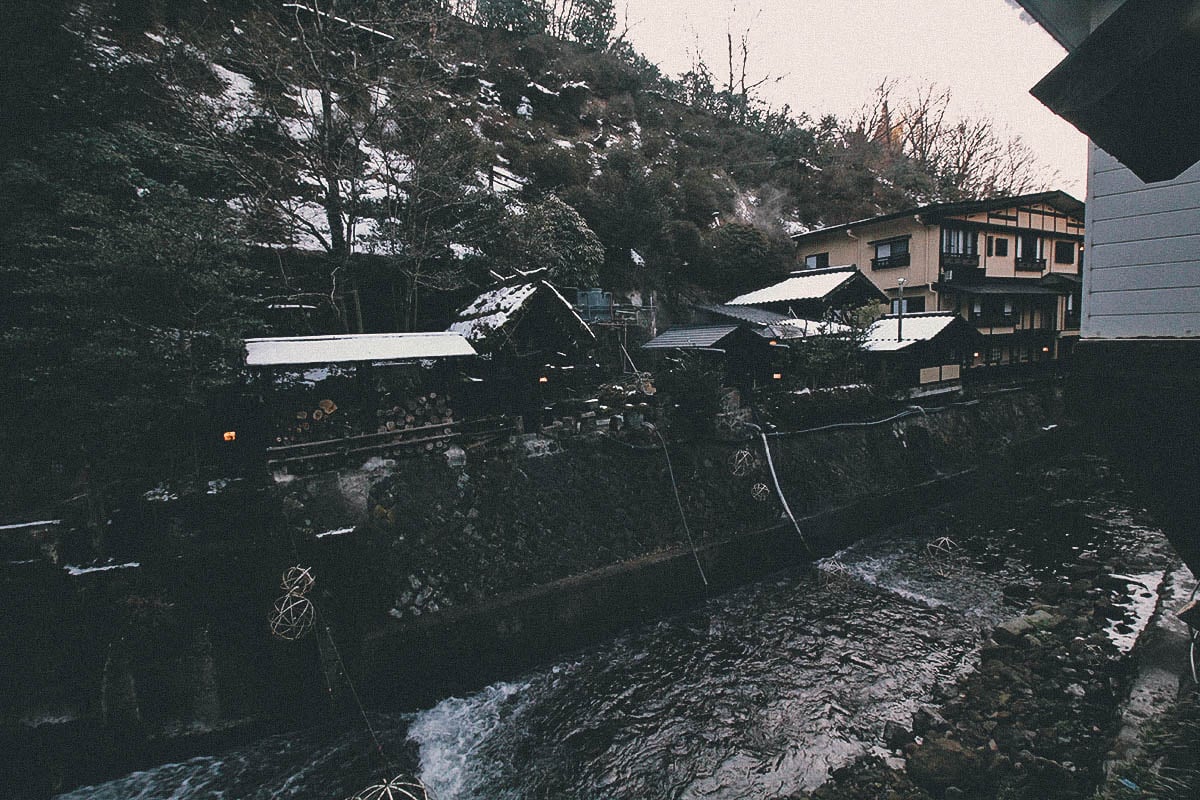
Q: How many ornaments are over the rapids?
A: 7